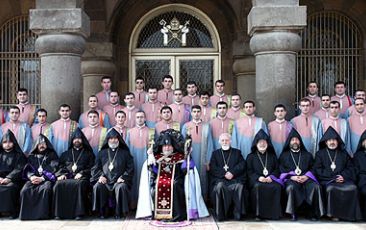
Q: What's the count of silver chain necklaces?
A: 7